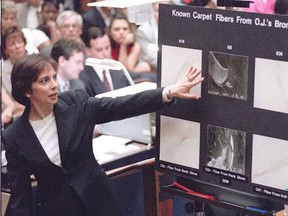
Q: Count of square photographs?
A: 6